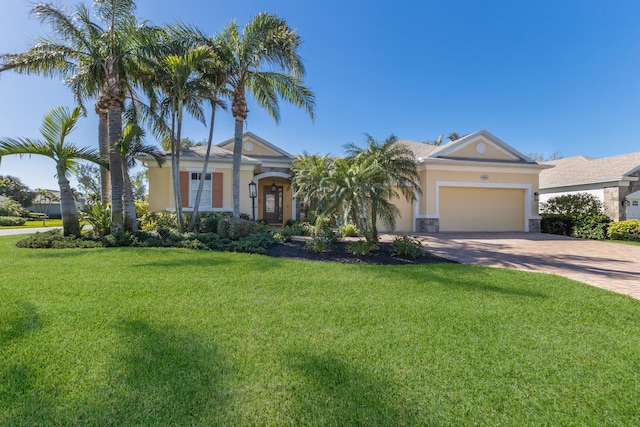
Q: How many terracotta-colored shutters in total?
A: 2